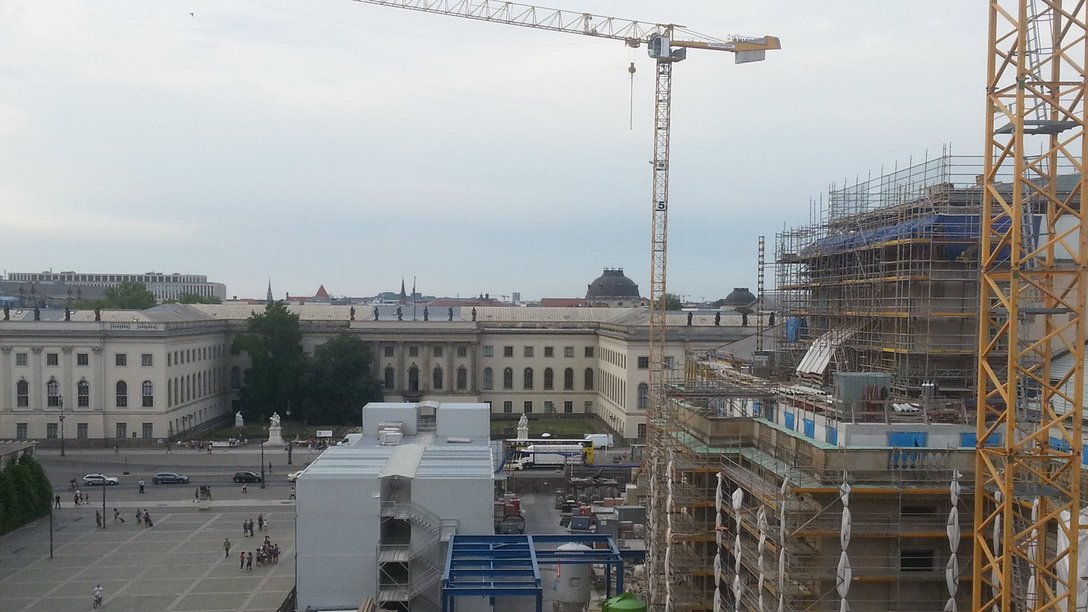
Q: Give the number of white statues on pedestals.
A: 3